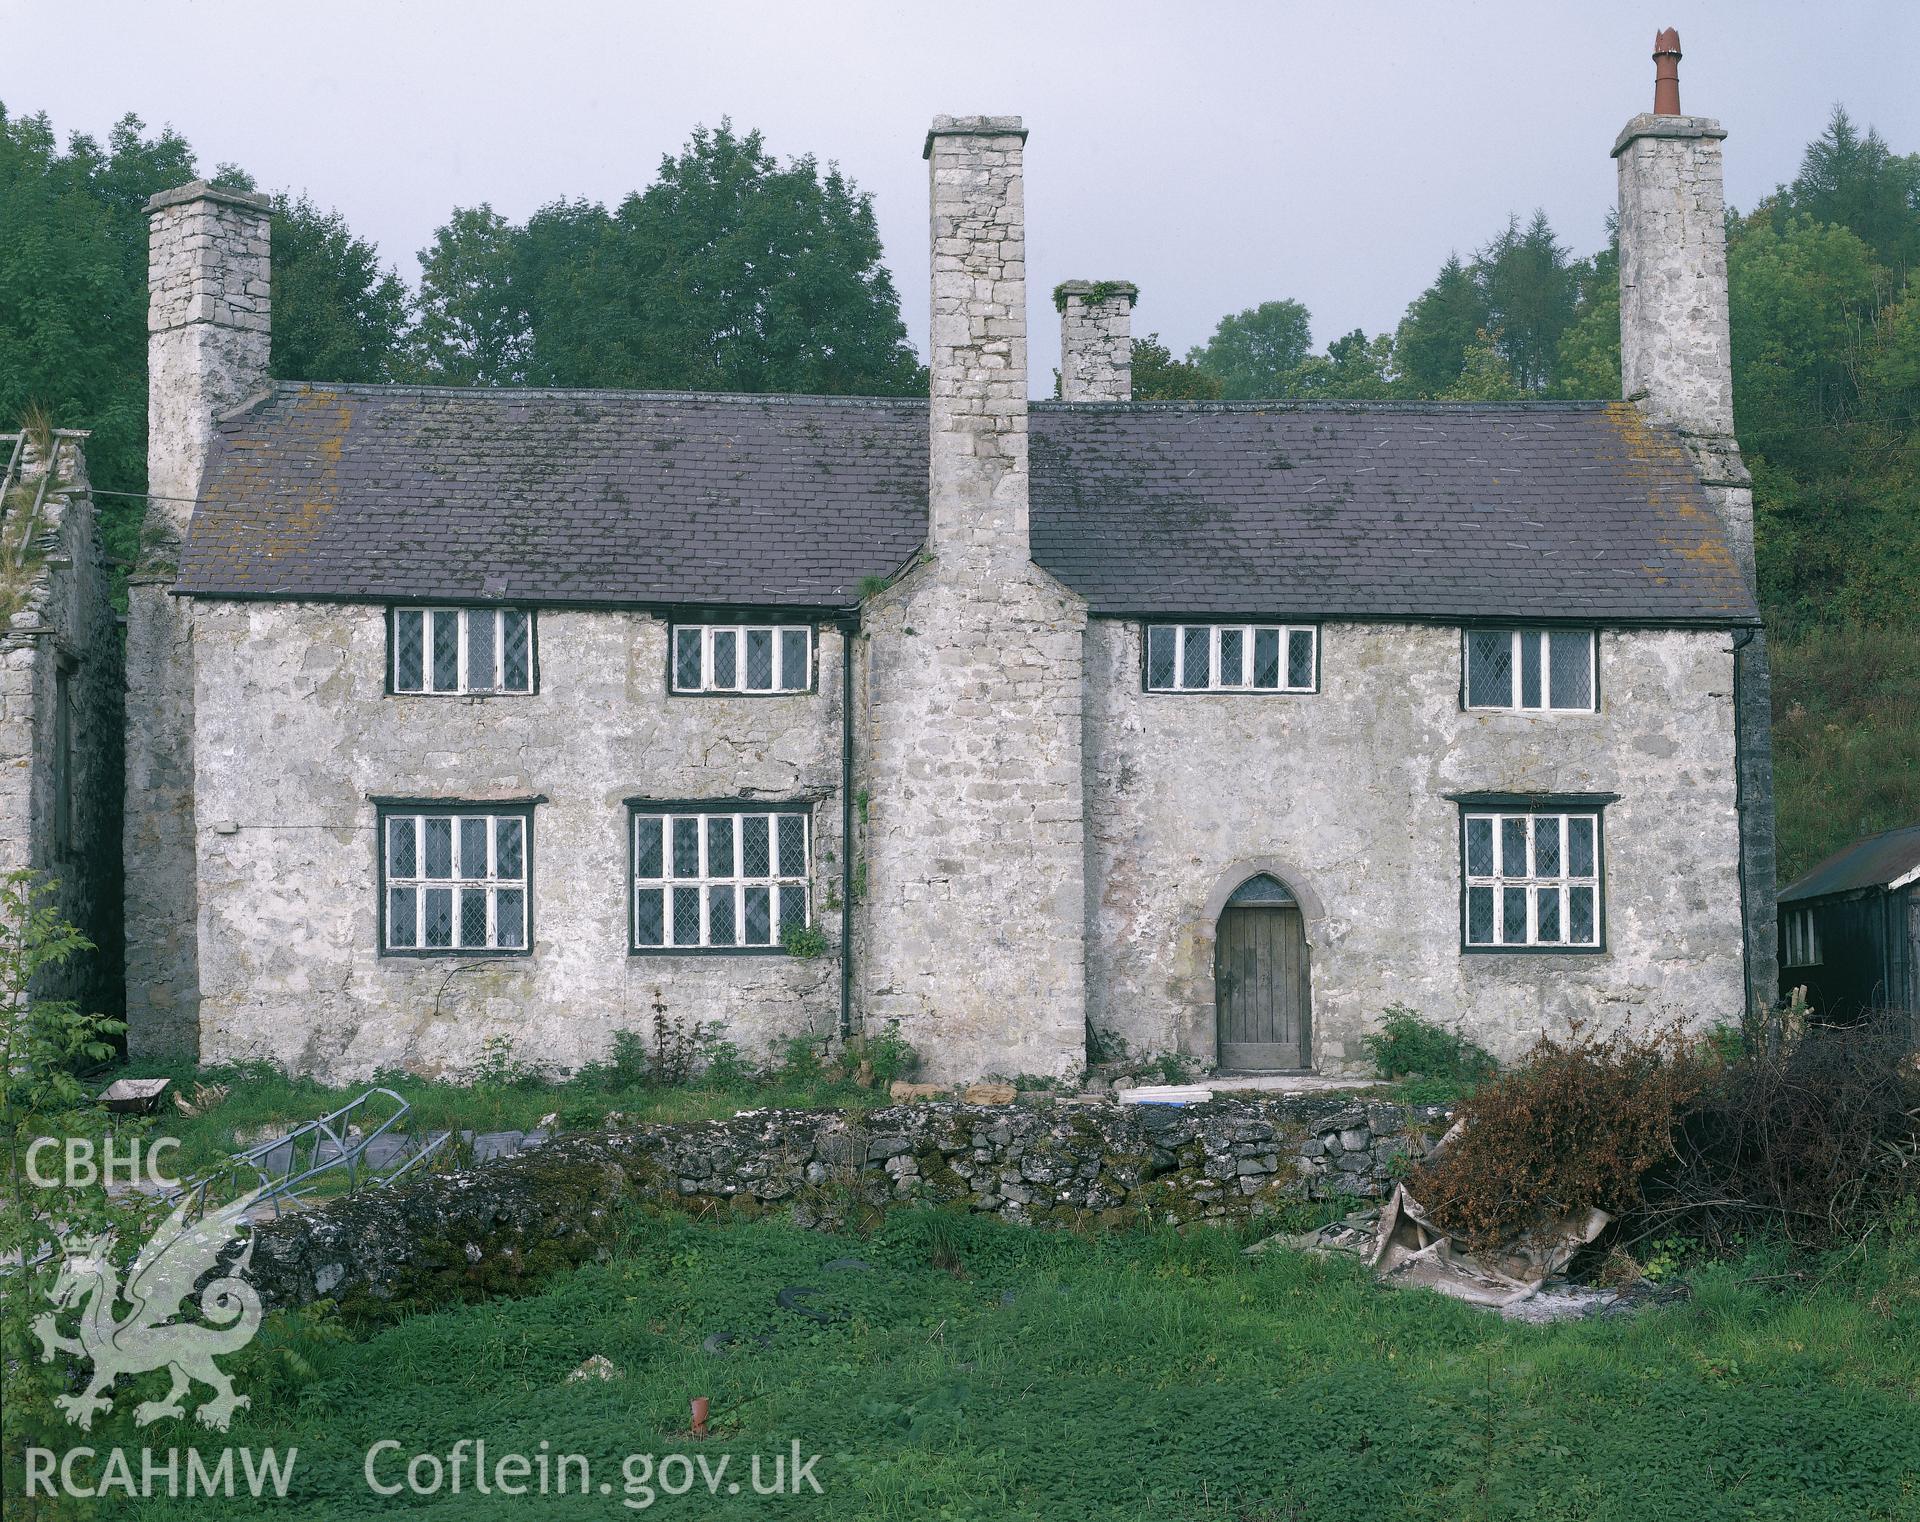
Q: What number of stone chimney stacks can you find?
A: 4